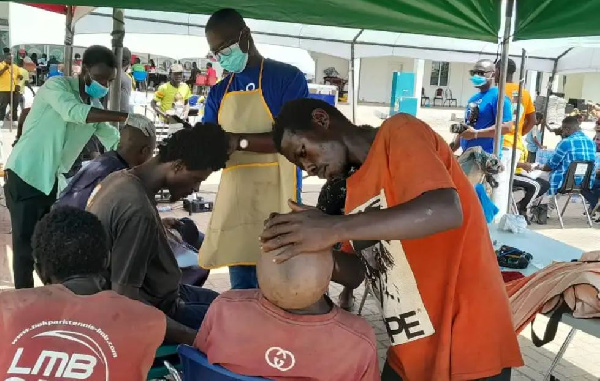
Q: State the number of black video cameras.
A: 1